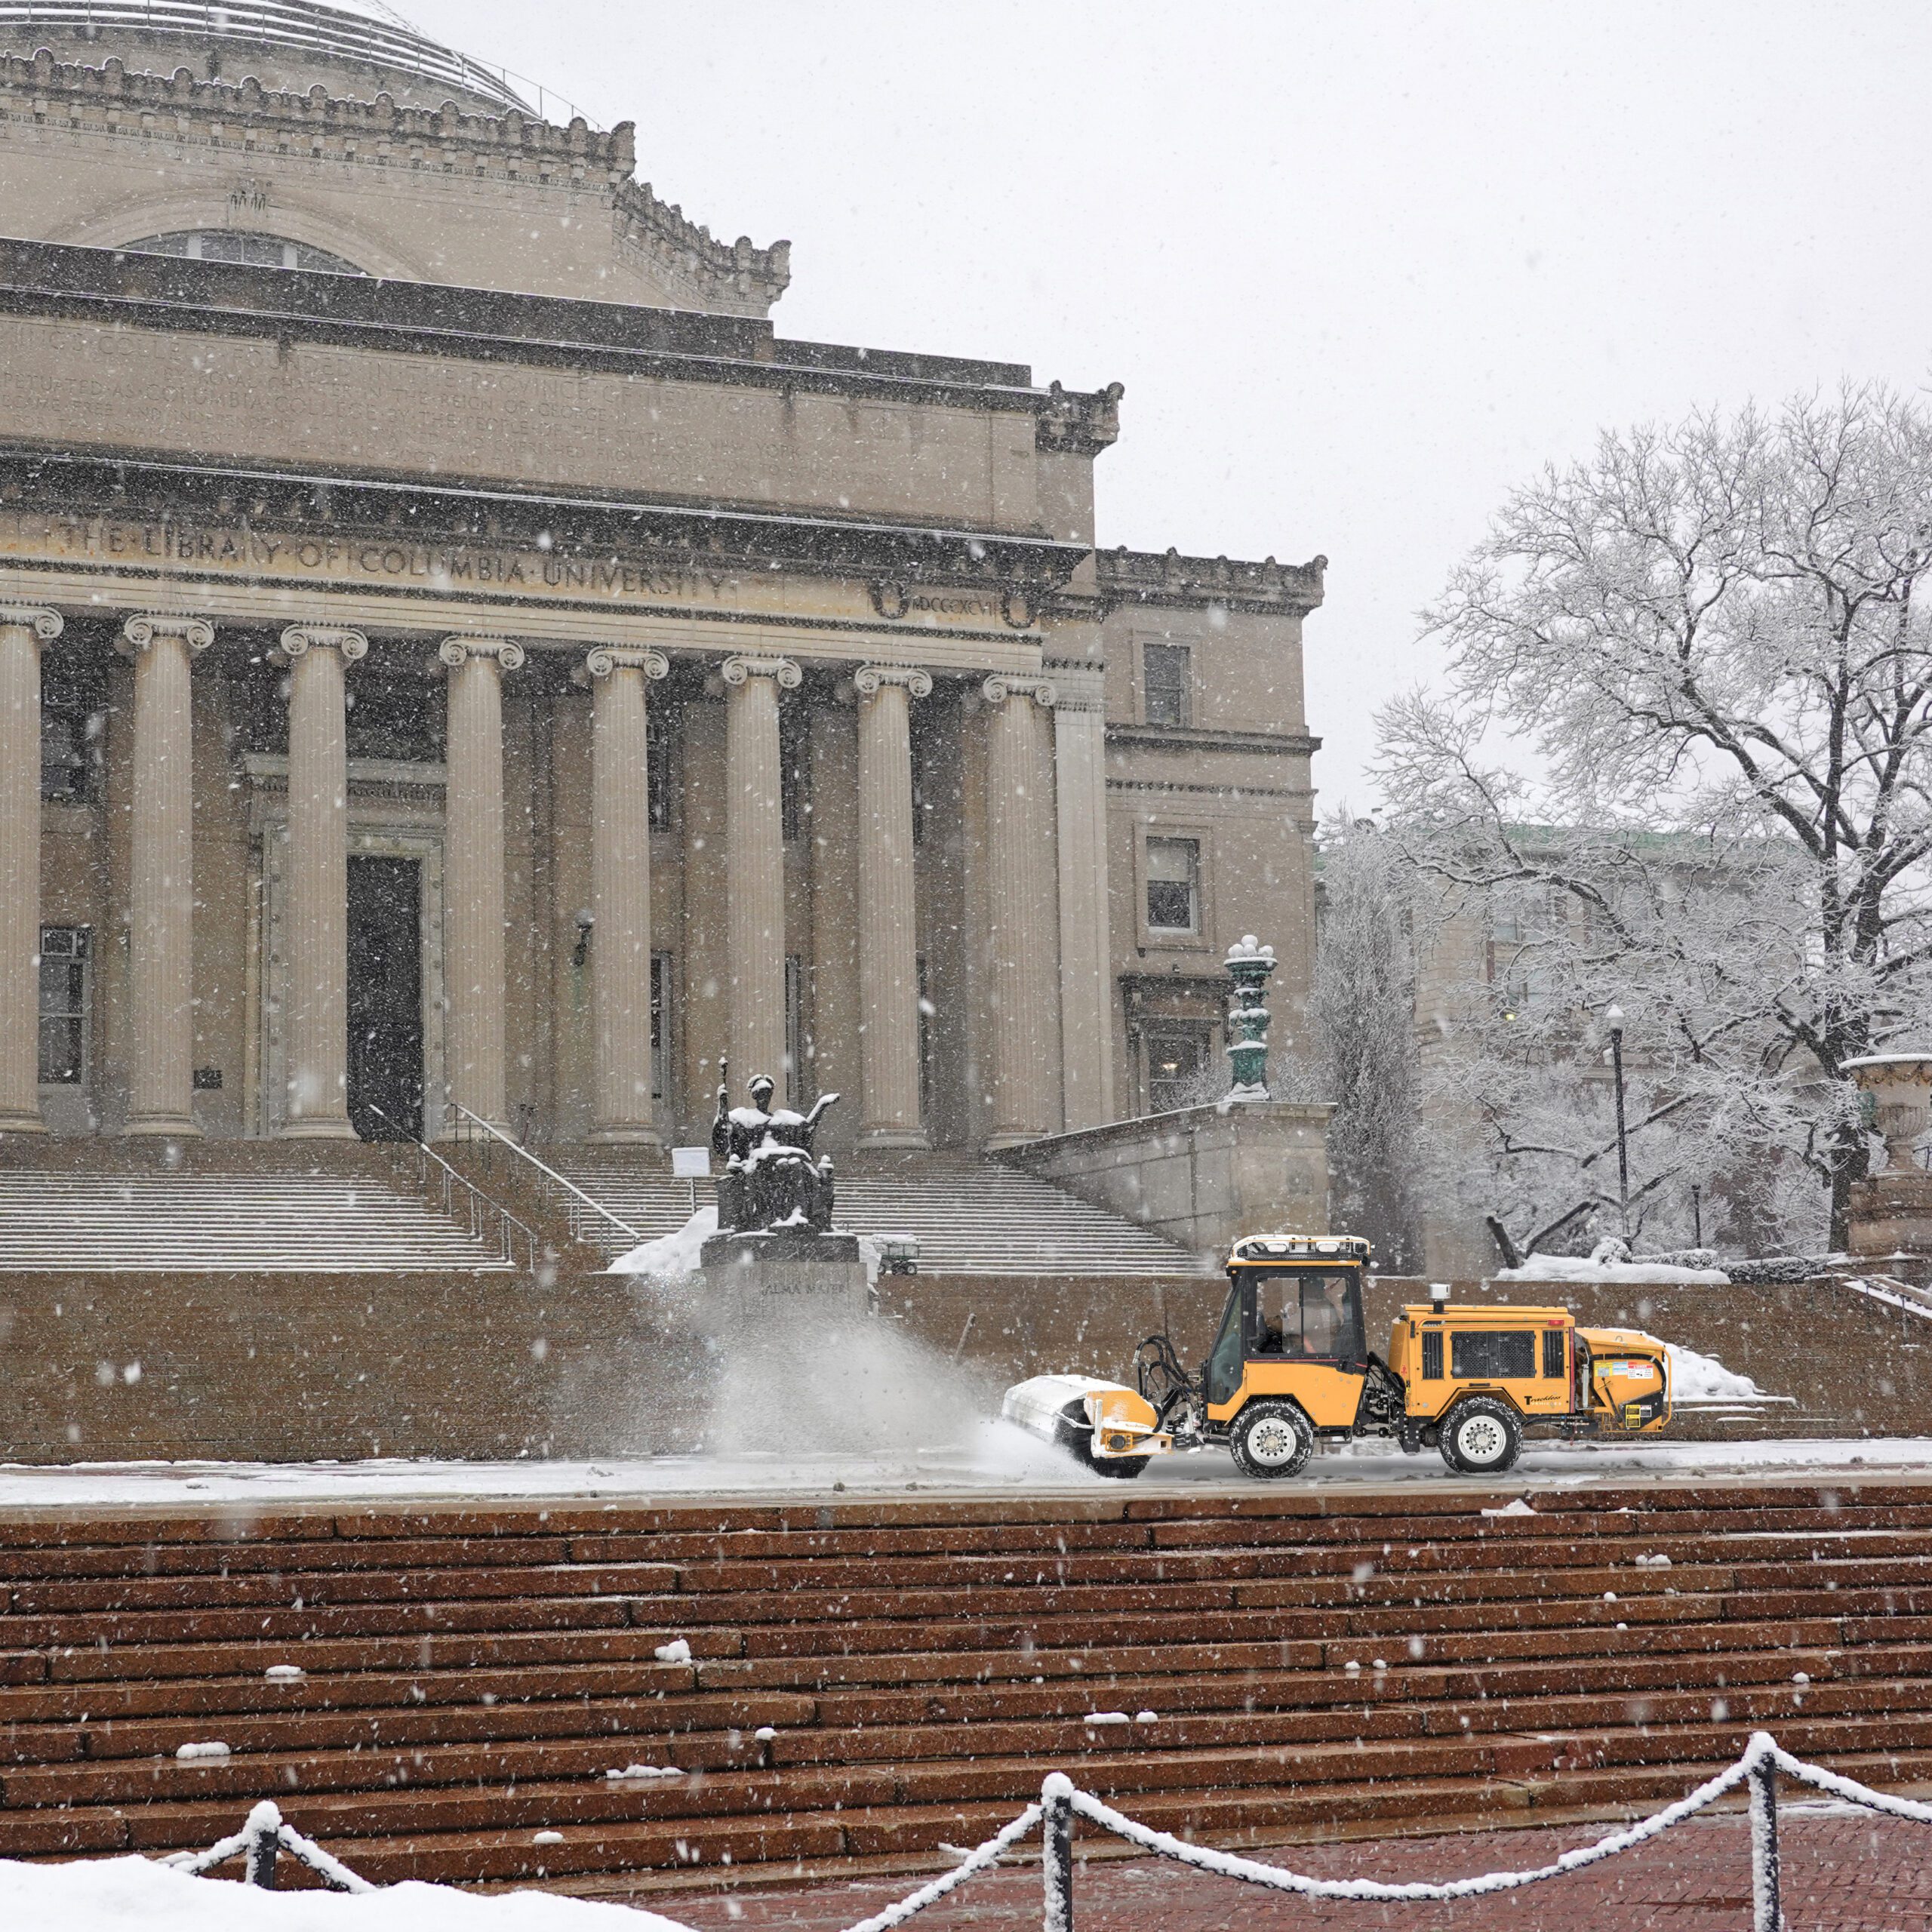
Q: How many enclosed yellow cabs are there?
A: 1